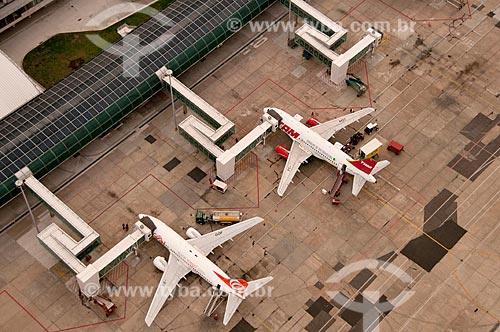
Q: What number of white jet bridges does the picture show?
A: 3